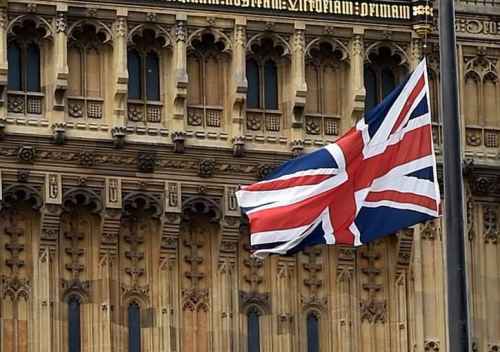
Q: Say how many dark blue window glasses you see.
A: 12